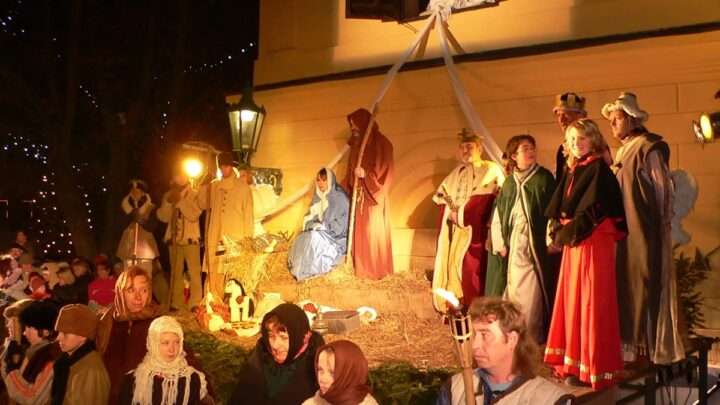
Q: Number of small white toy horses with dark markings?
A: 1